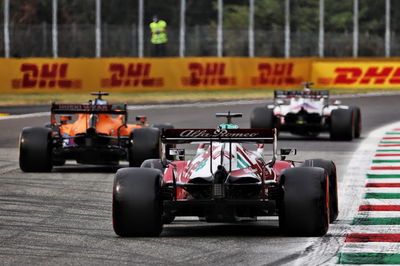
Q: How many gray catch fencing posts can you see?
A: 11